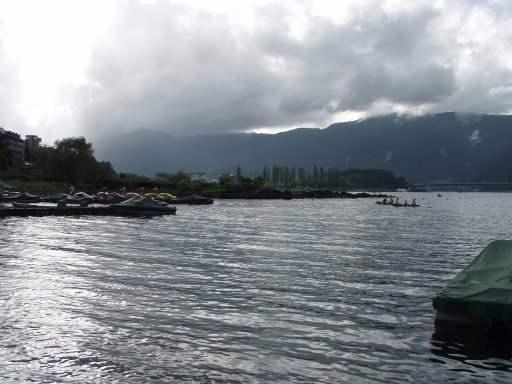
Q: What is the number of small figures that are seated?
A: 5